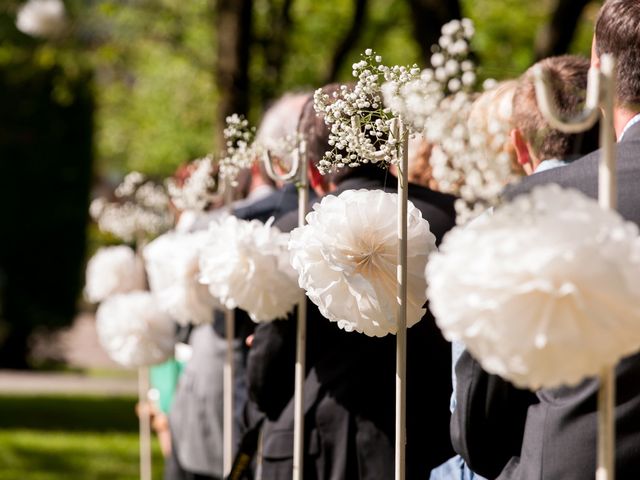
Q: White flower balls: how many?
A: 7